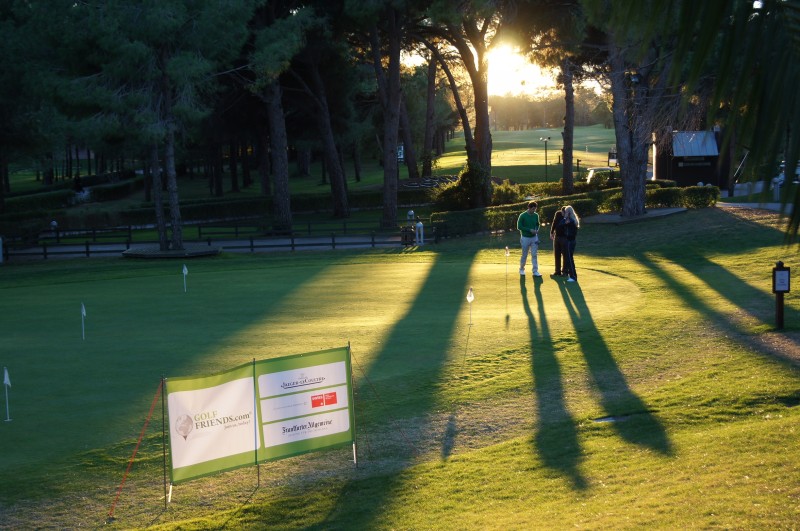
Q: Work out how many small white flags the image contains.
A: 5